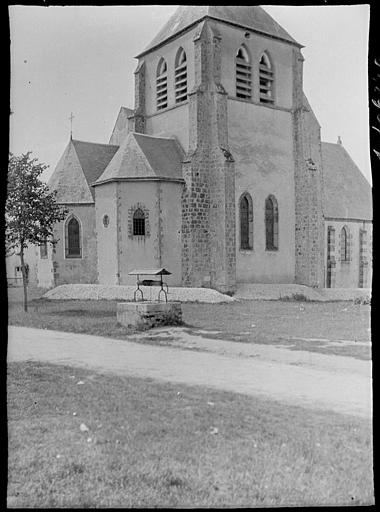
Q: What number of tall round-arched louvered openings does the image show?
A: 4